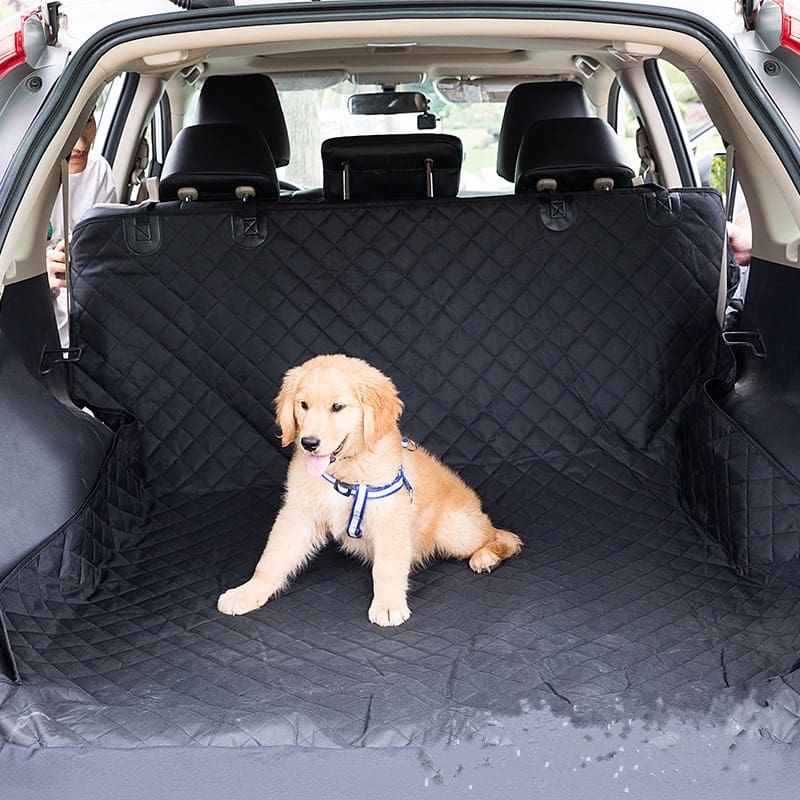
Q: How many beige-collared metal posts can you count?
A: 4